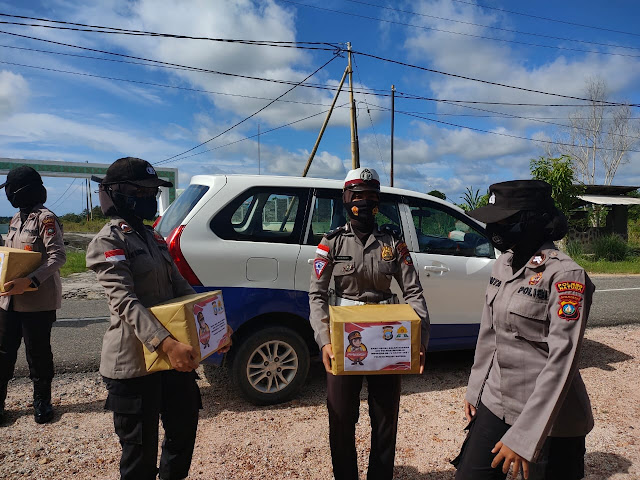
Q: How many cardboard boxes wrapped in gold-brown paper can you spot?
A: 3